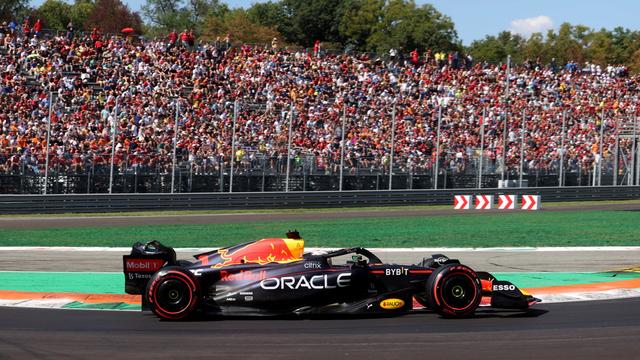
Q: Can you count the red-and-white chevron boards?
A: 4